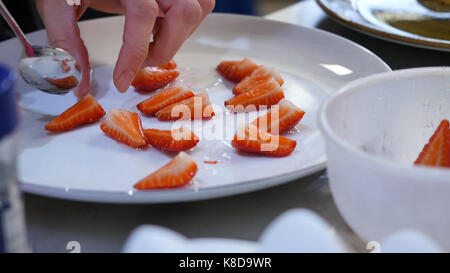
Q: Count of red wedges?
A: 14